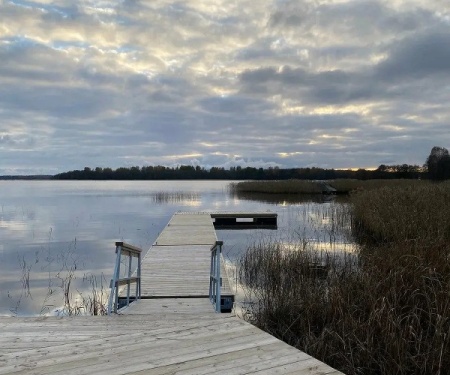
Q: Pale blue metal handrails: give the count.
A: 2